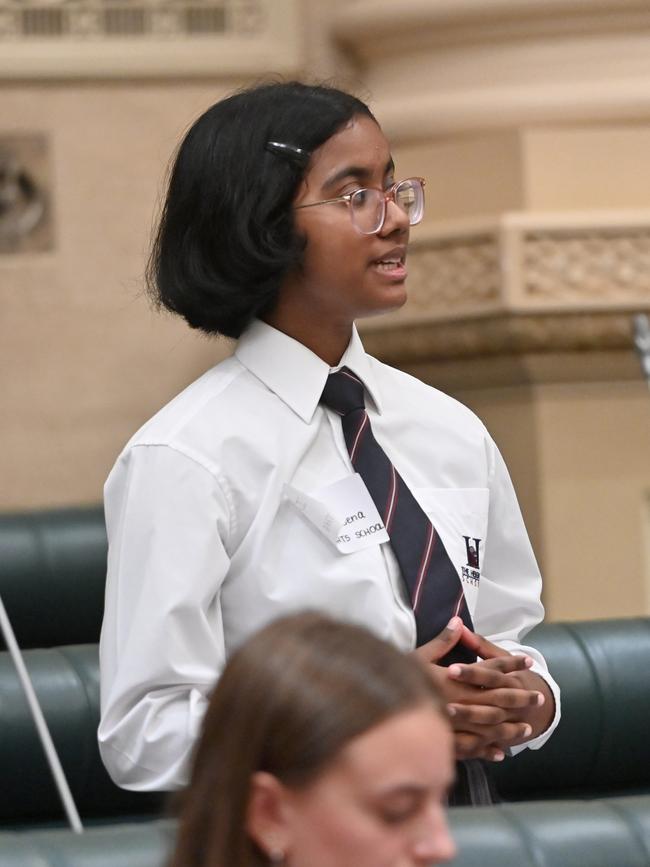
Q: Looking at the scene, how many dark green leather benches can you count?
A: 3